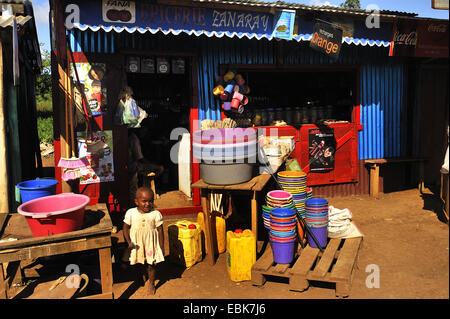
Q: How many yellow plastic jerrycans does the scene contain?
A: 3